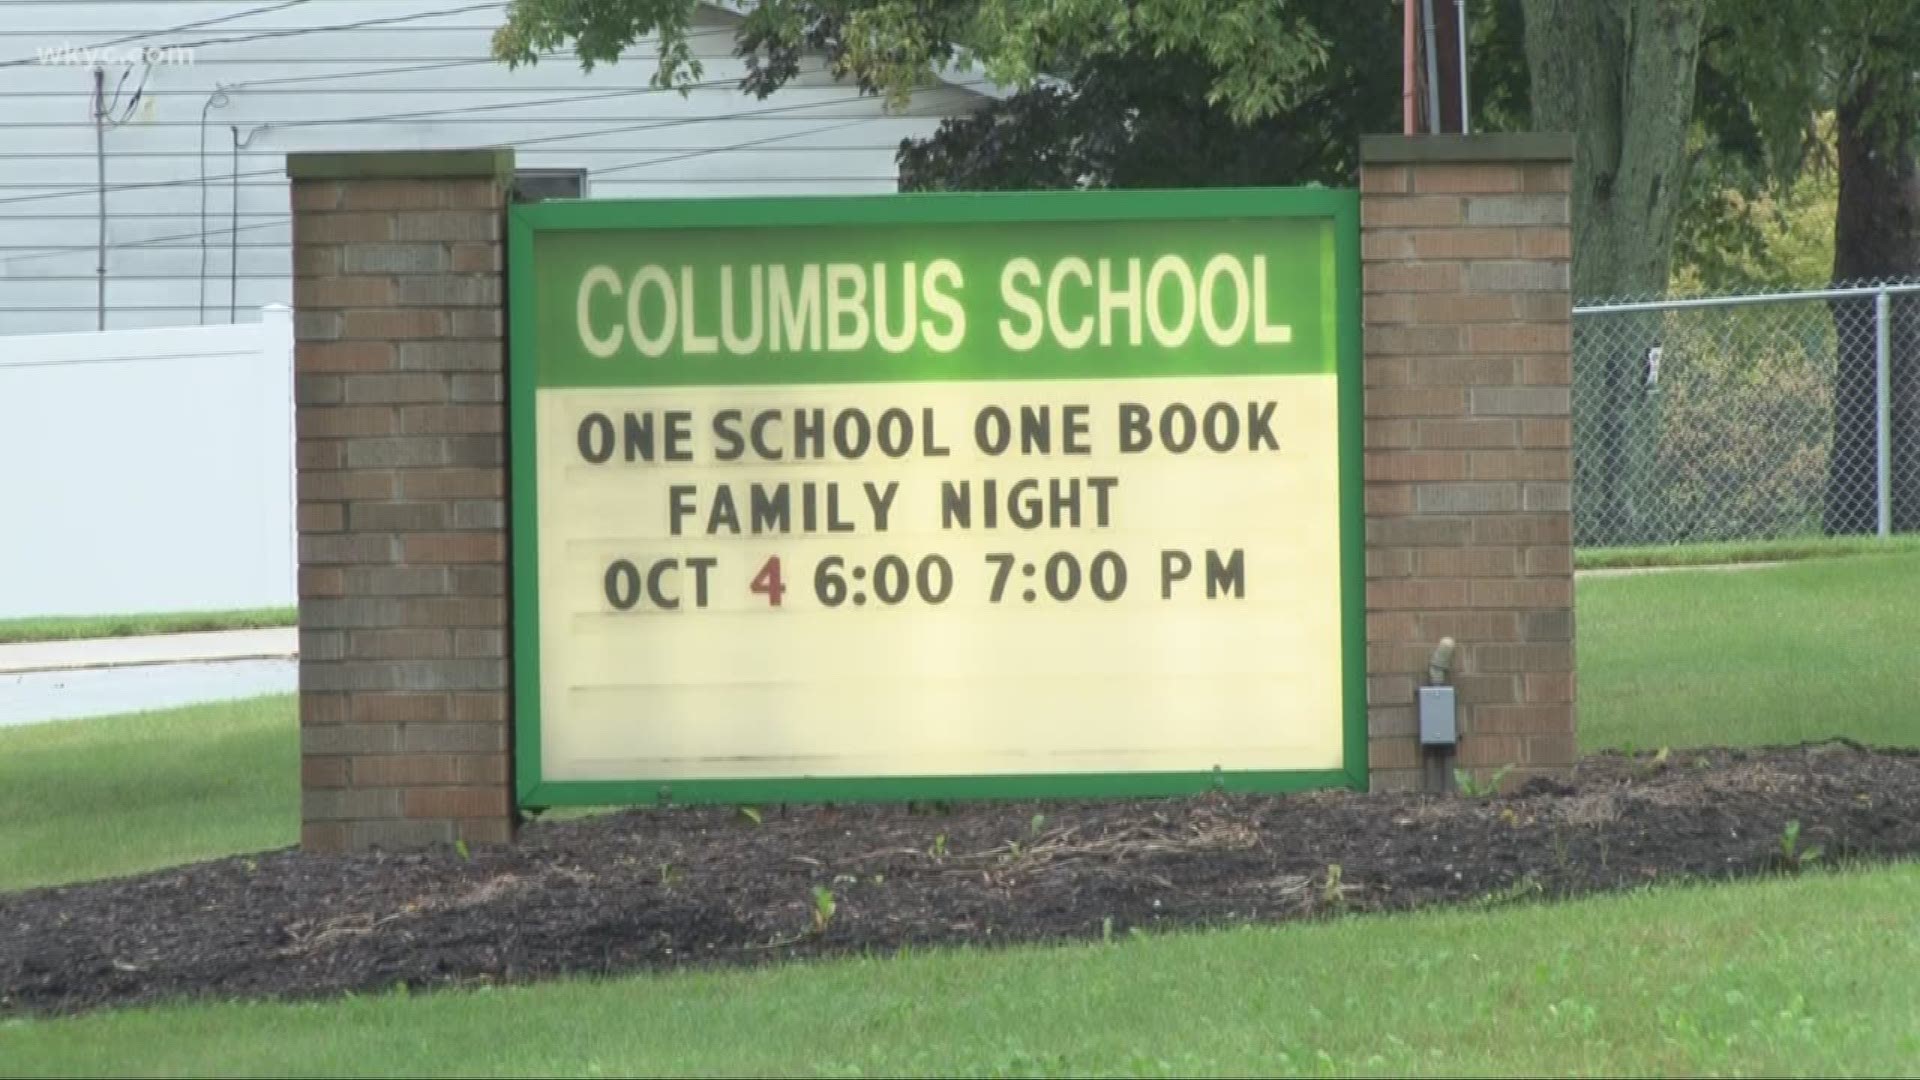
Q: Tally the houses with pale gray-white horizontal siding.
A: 1